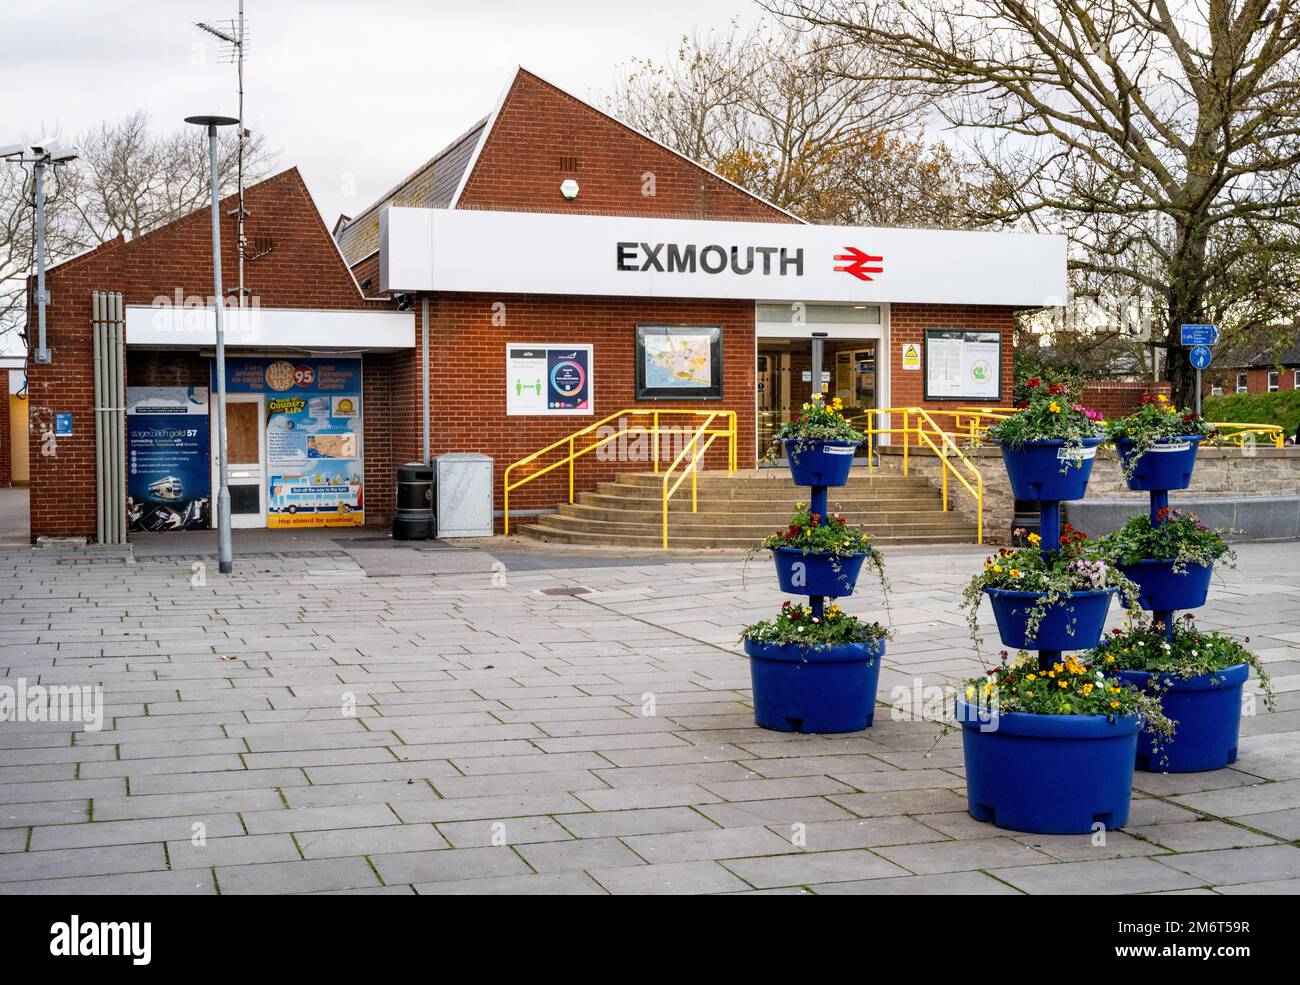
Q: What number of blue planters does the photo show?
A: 9